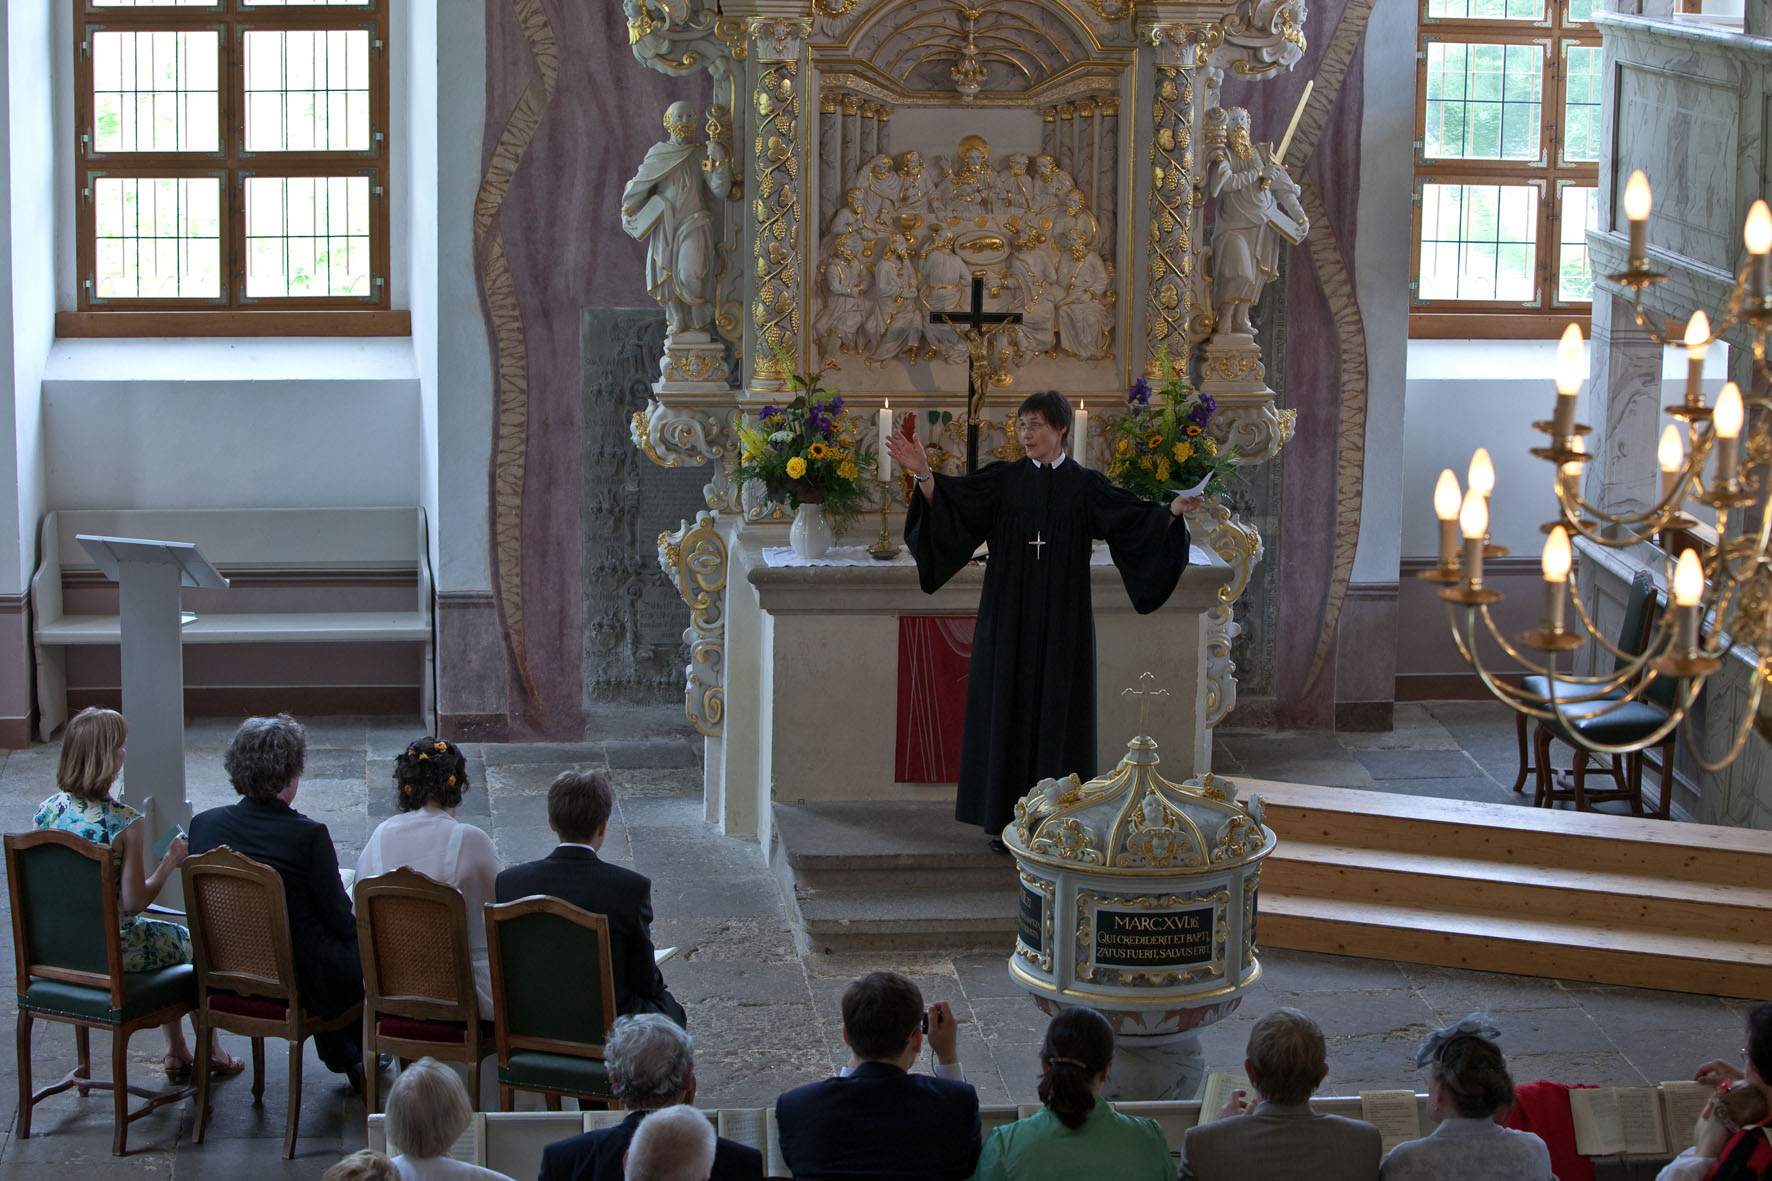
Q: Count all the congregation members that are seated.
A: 13